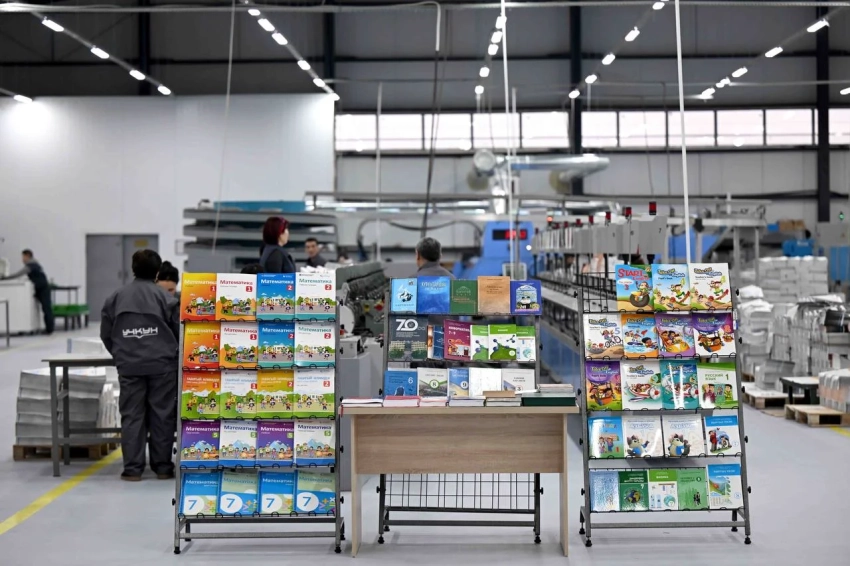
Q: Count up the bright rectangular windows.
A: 11